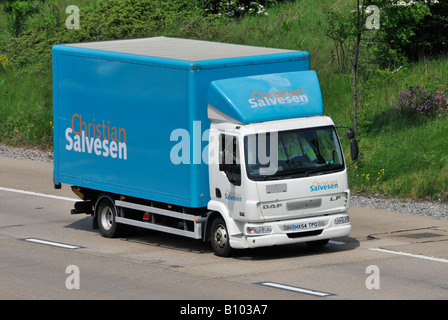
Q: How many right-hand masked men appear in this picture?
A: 0